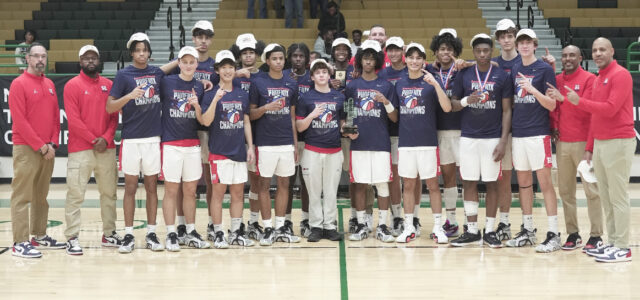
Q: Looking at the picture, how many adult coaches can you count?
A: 5